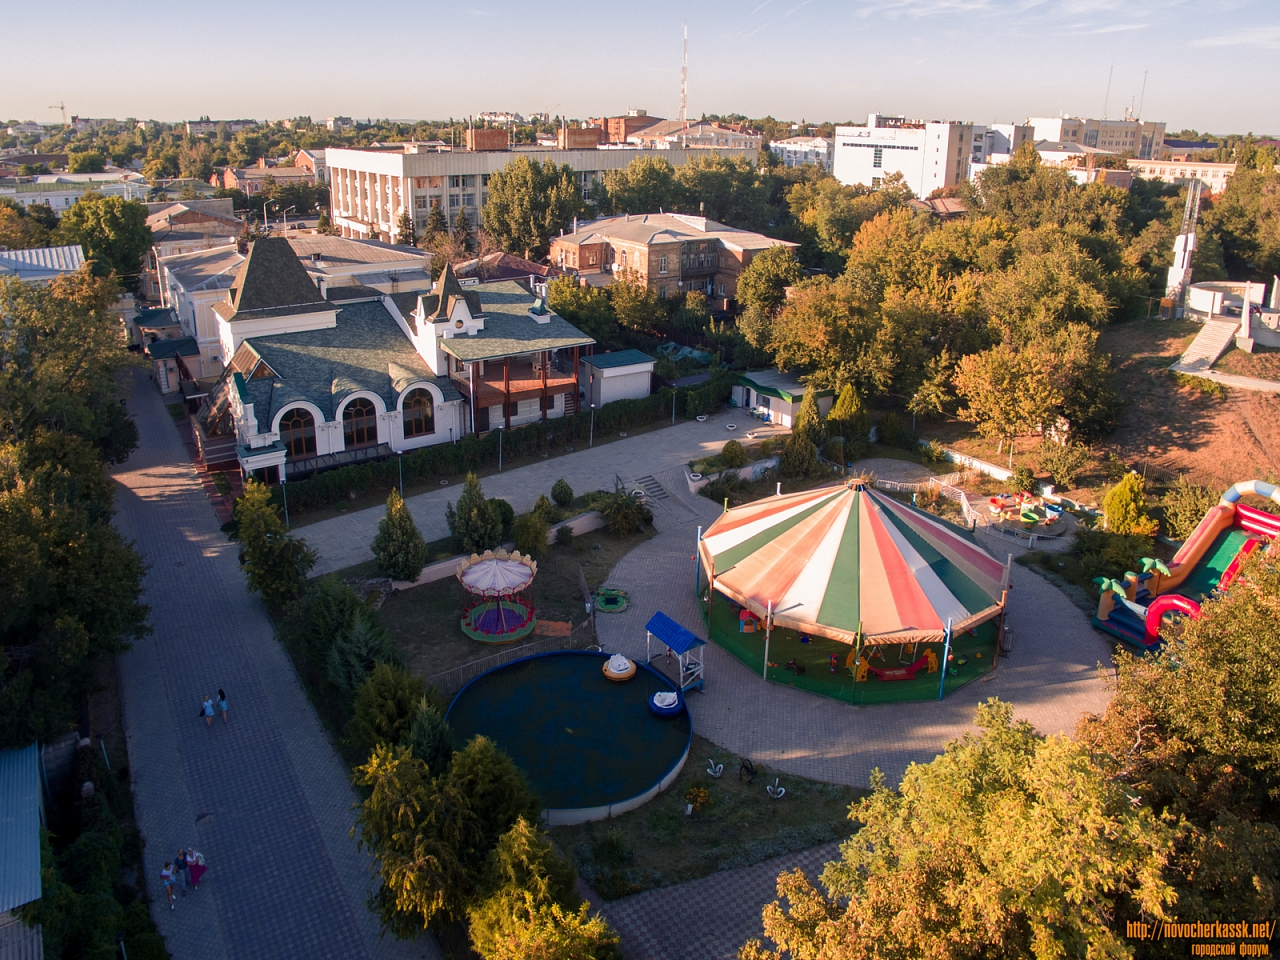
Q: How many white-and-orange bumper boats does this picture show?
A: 1